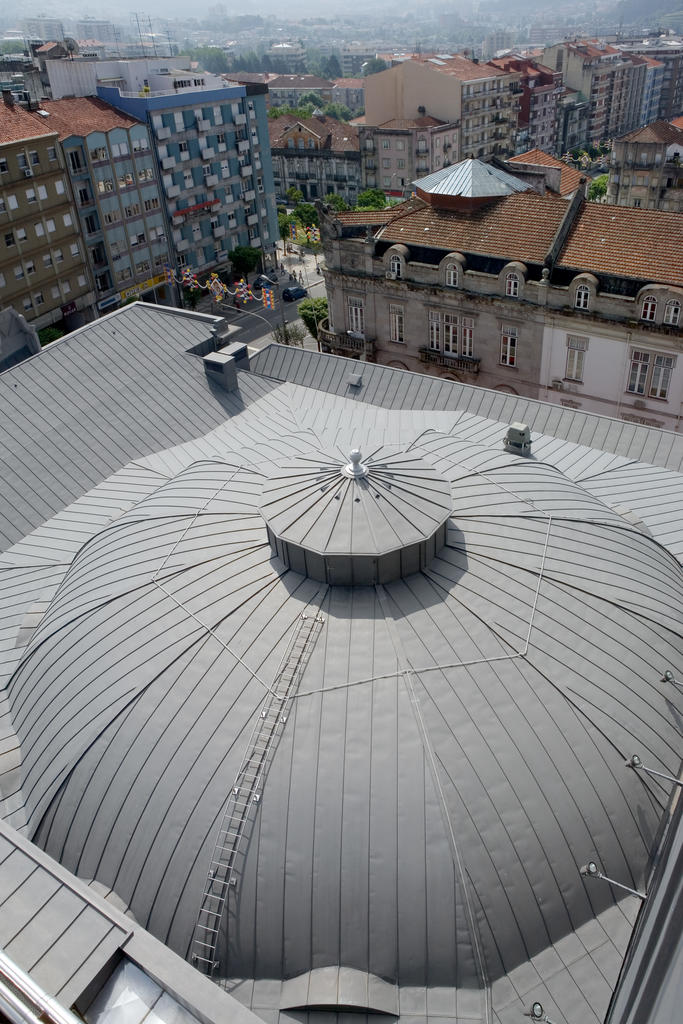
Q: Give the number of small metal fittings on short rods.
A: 4